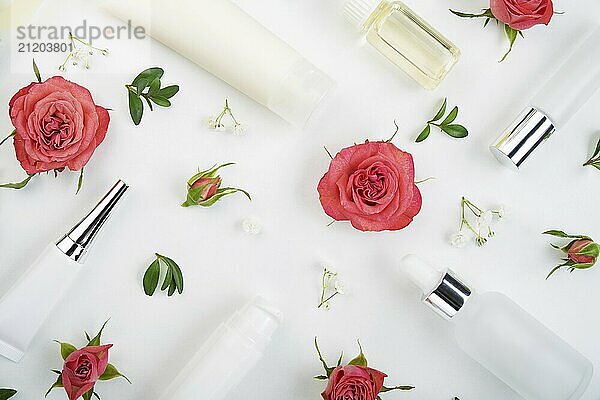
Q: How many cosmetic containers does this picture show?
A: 6